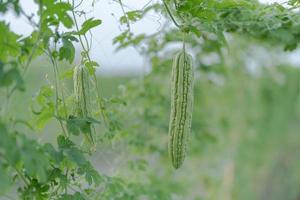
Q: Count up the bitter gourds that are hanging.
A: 2